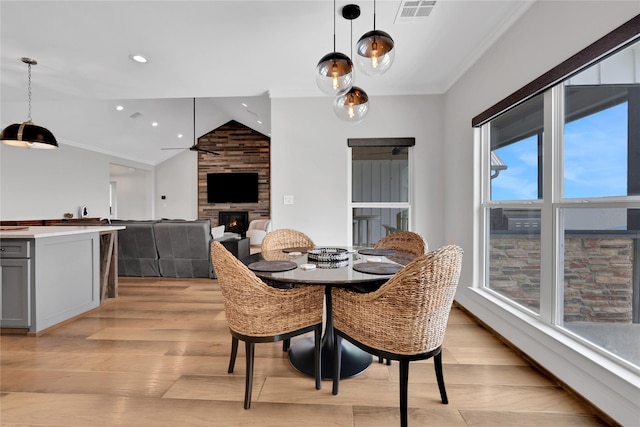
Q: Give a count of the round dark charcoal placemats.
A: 4